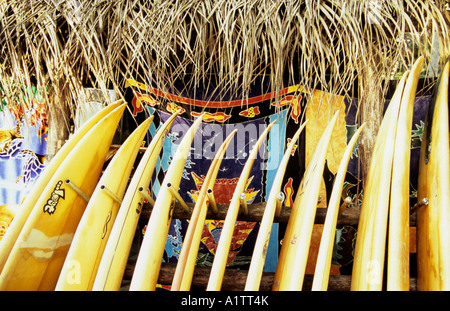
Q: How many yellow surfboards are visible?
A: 13